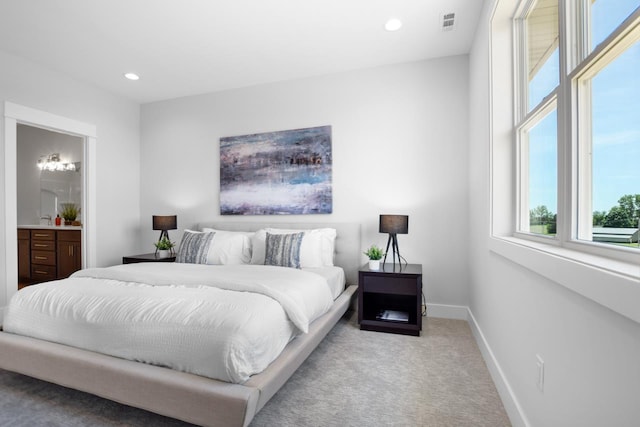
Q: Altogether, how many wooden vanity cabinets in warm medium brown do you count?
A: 1